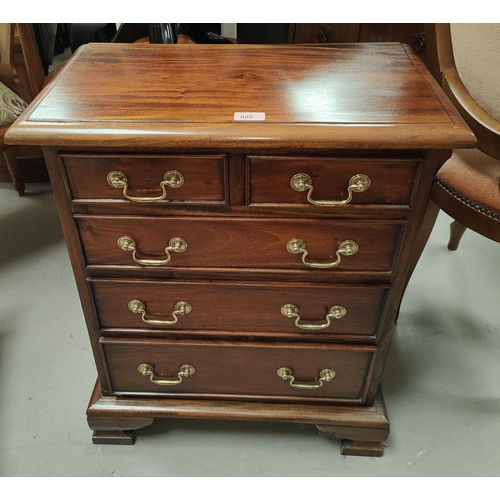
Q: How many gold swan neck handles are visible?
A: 8